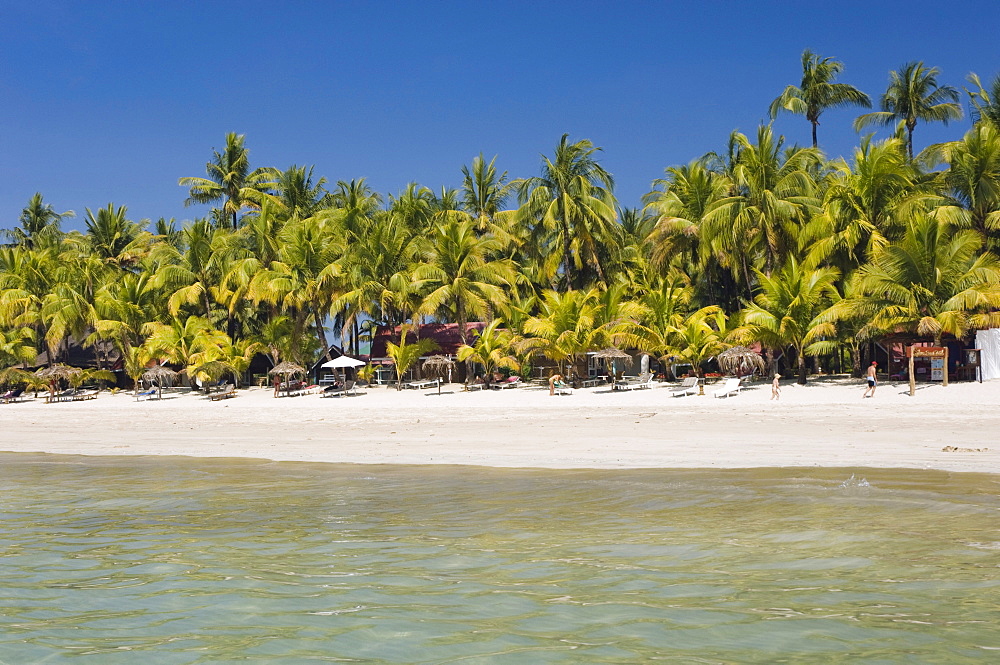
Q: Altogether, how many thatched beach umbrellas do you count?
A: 6